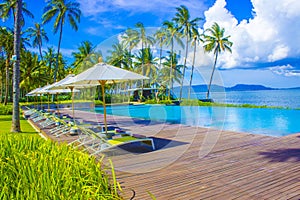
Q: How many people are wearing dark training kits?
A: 0